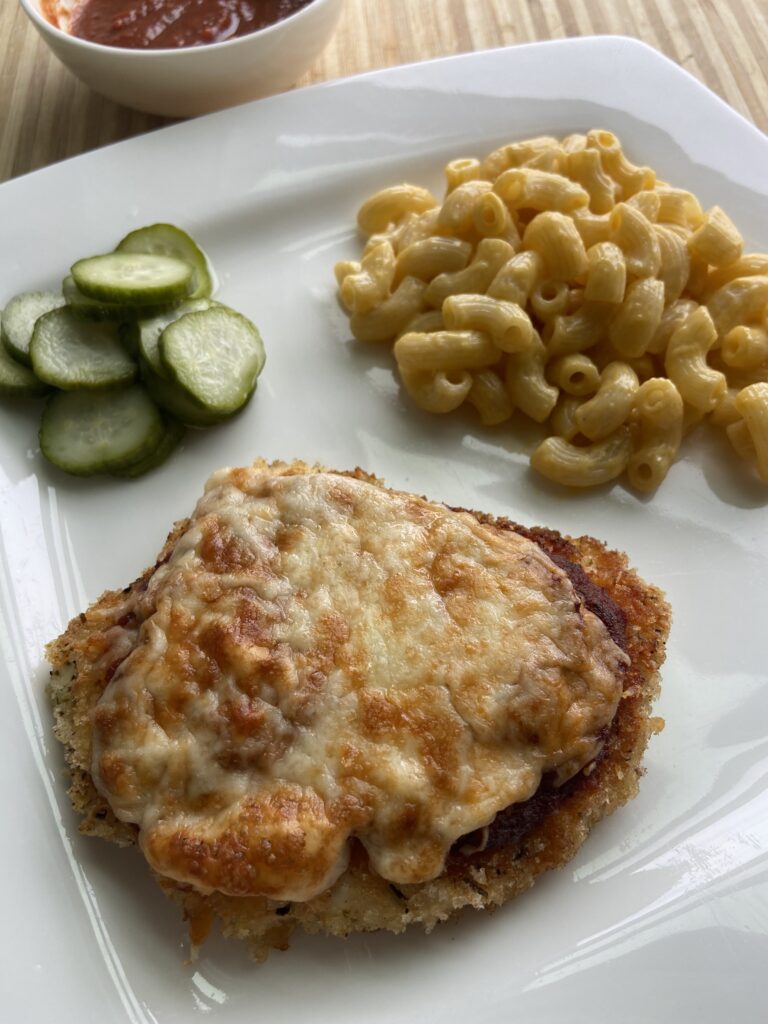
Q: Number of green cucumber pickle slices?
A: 11